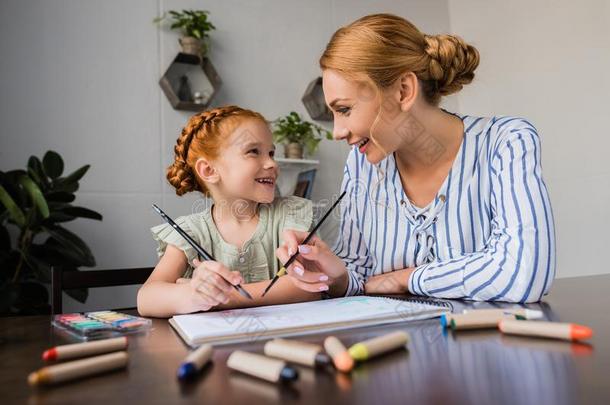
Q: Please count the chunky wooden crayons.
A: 11